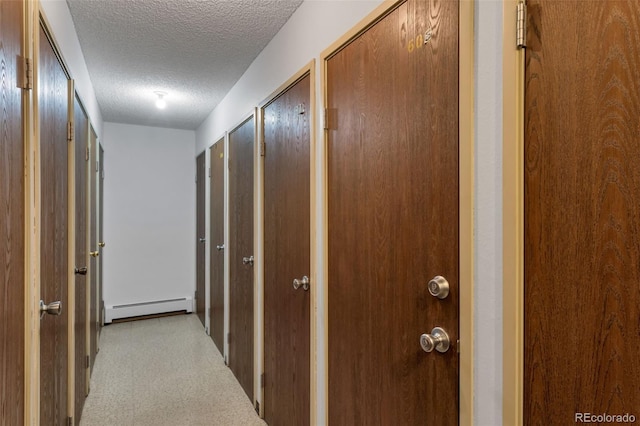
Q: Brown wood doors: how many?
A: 11